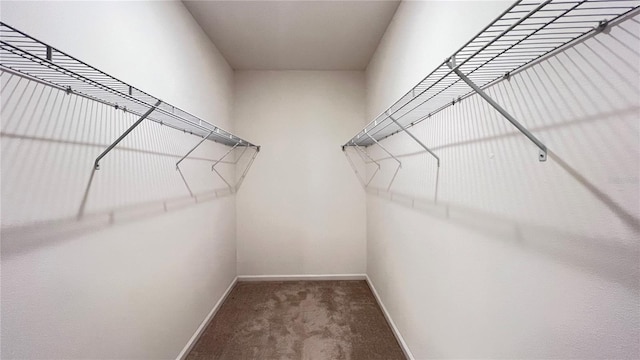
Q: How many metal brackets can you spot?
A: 7